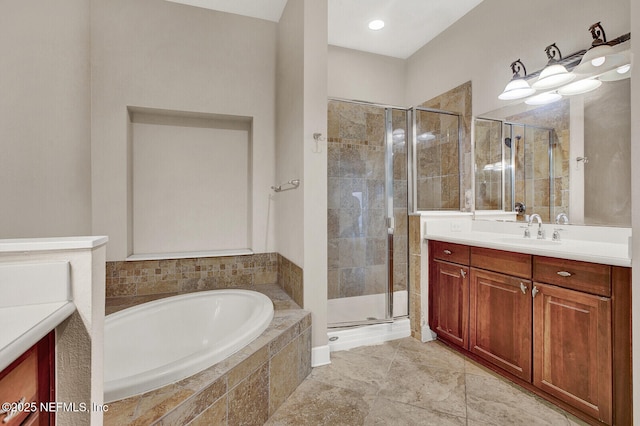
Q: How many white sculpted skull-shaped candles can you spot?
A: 0